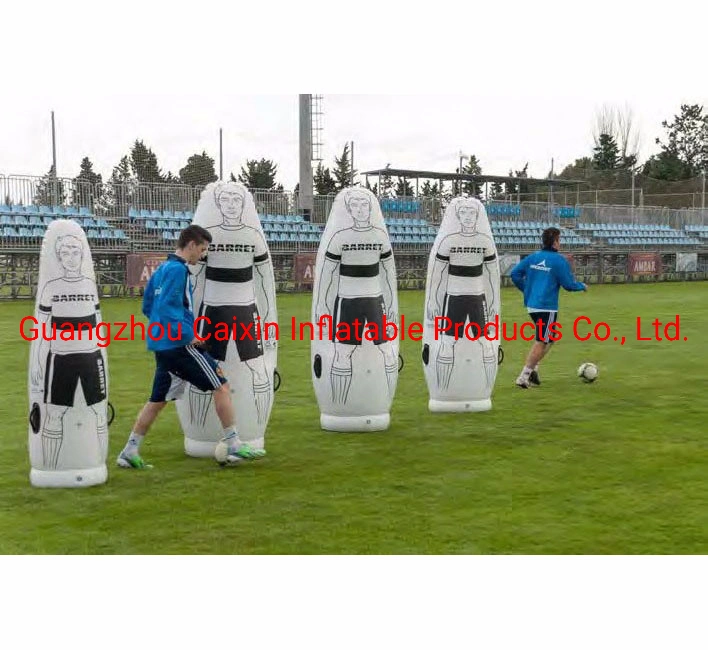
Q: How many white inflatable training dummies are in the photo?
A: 4